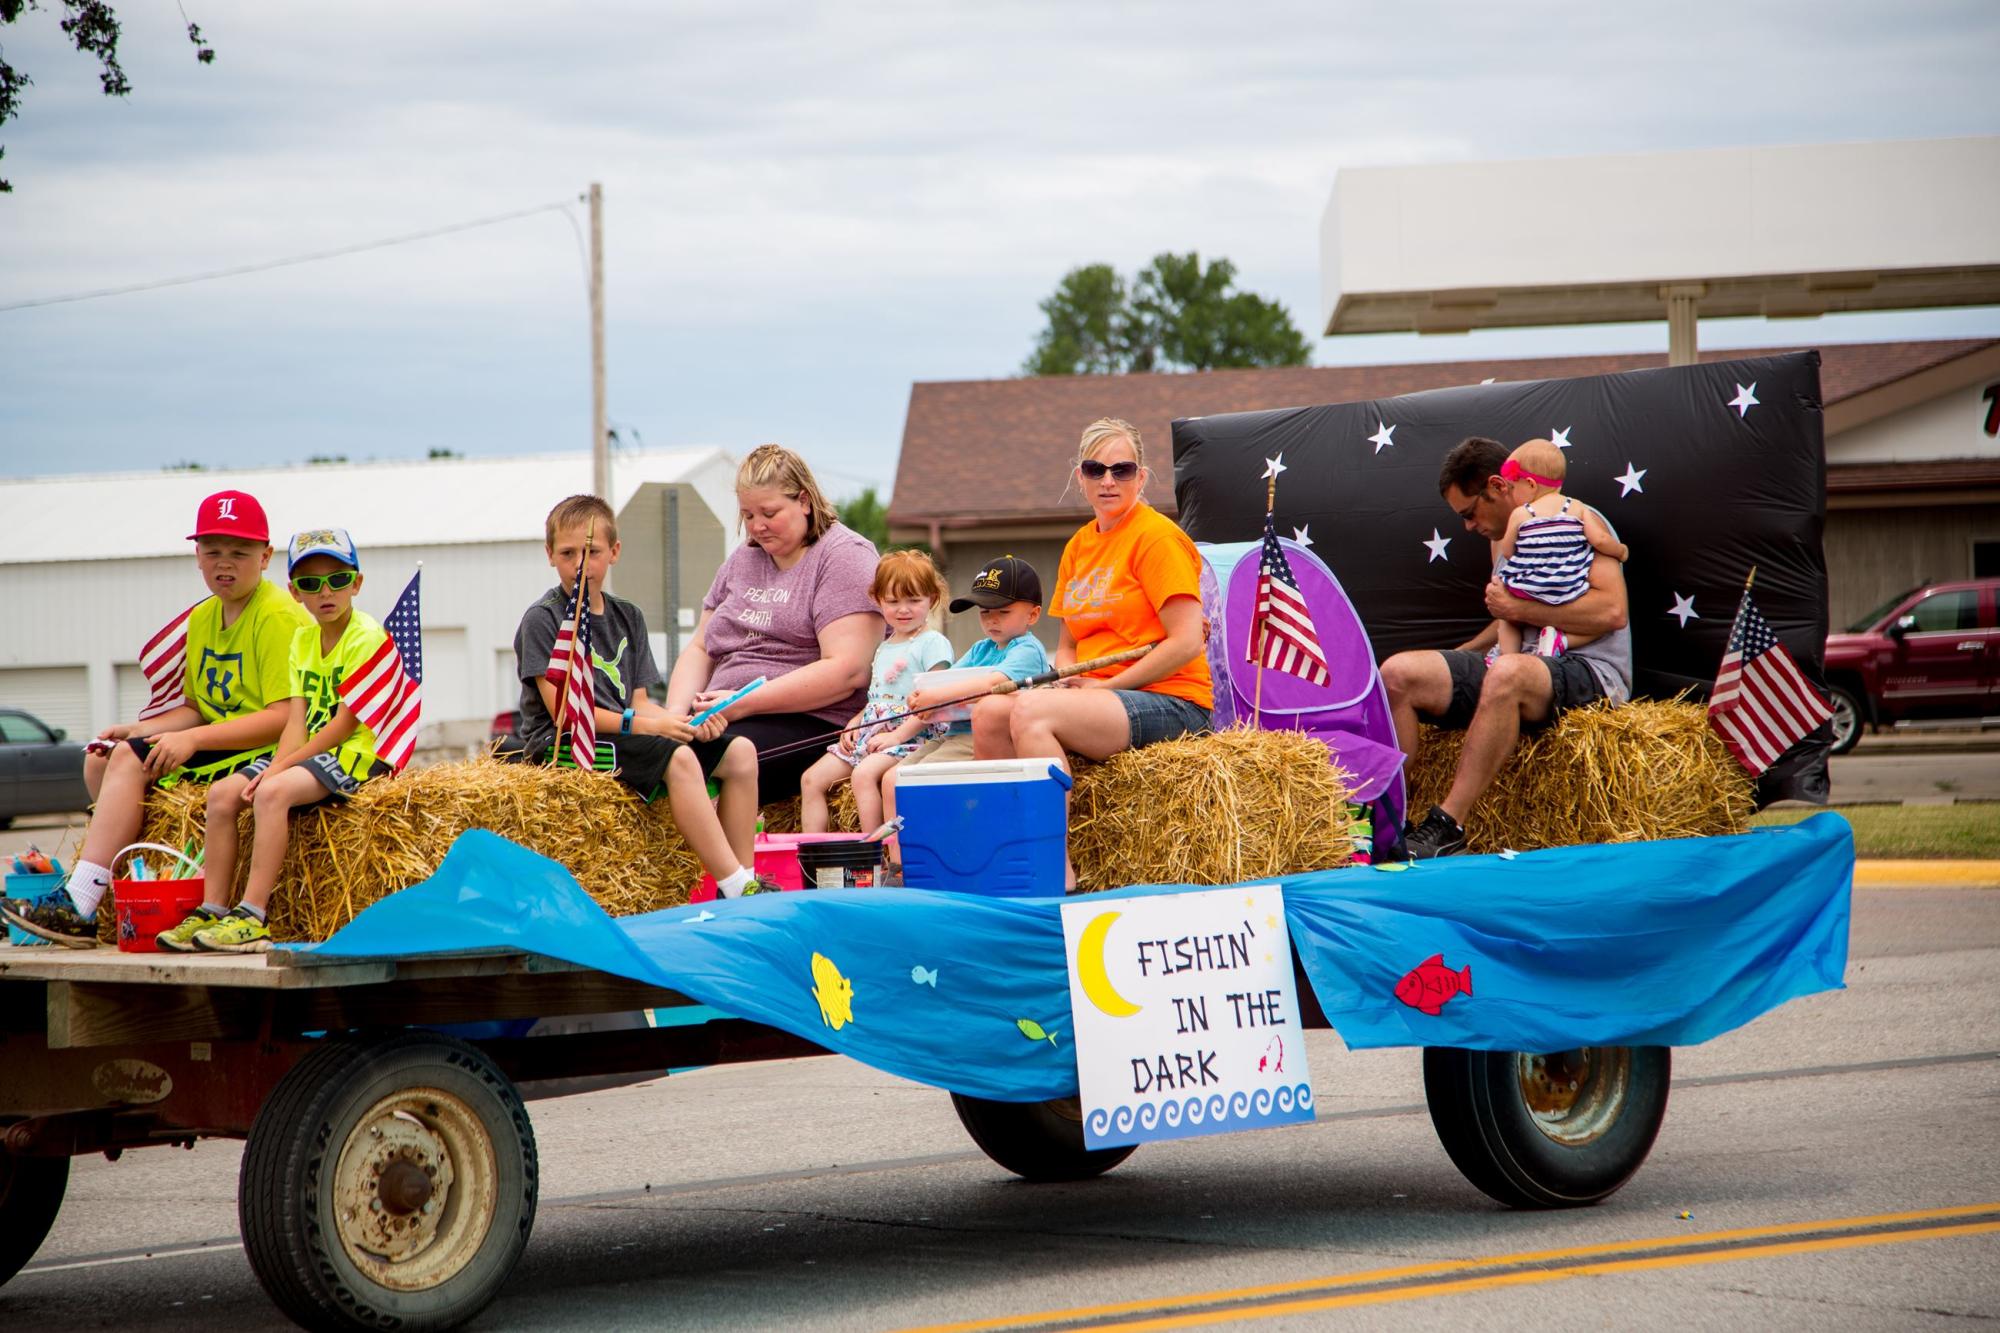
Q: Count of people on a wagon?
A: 9